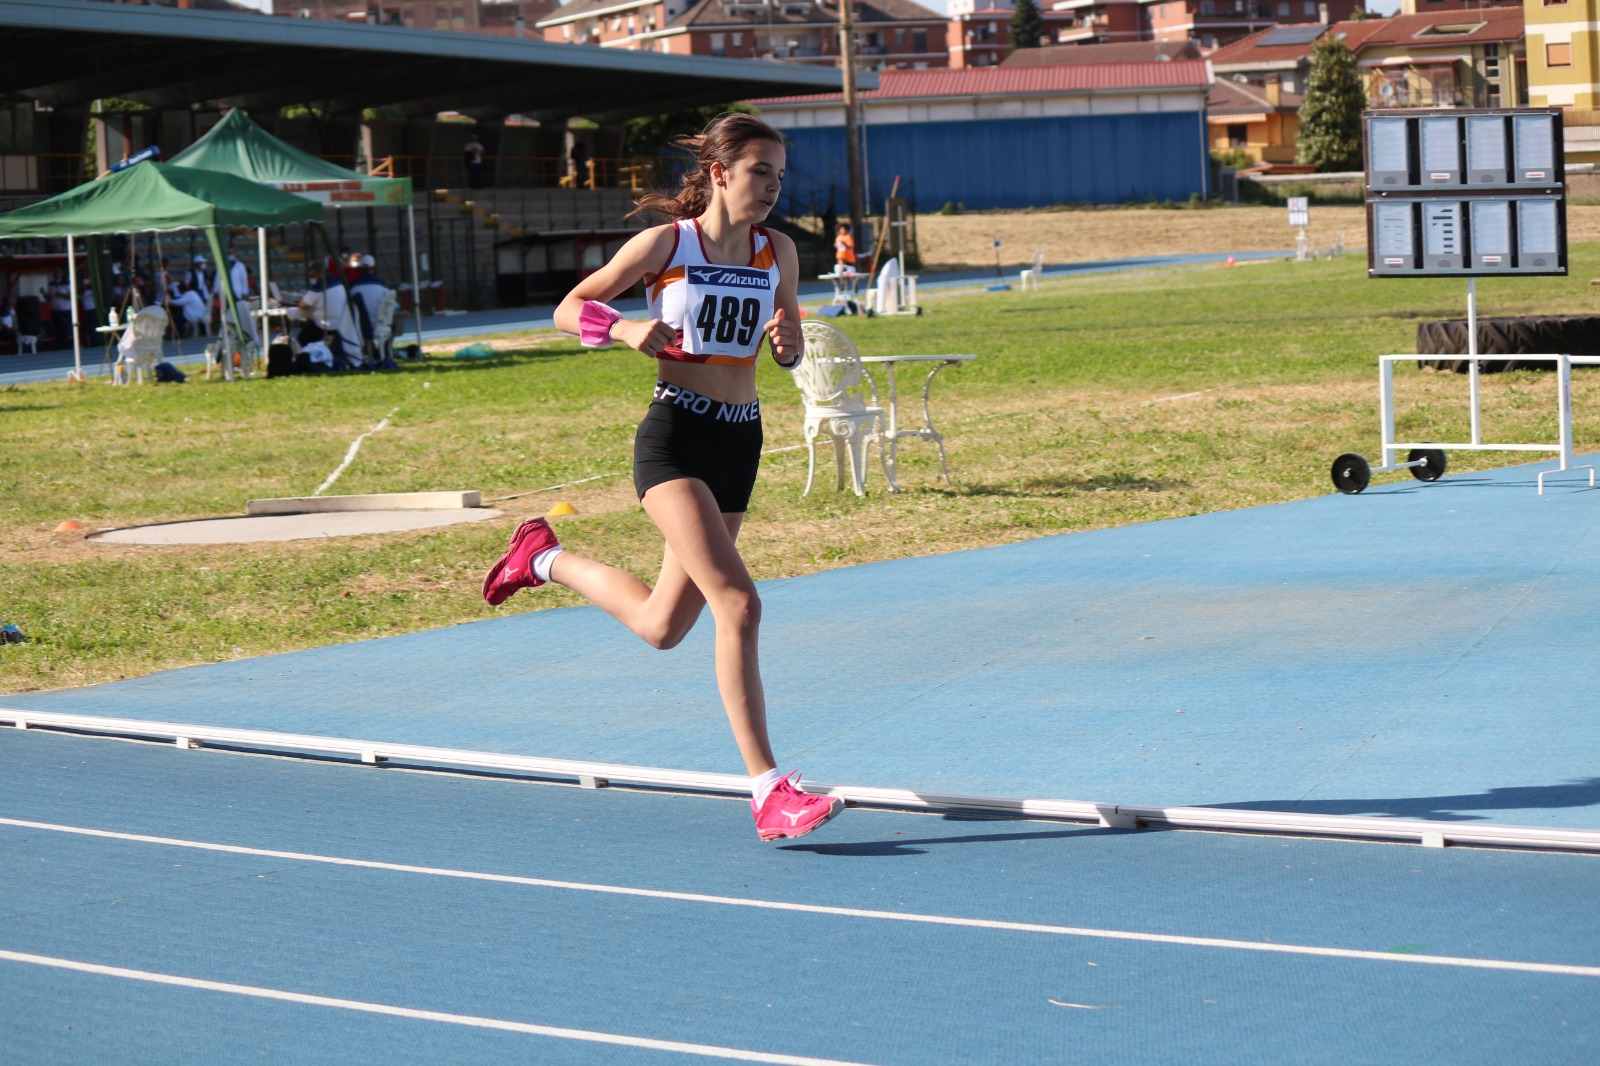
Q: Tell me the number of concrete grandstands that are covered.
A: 1